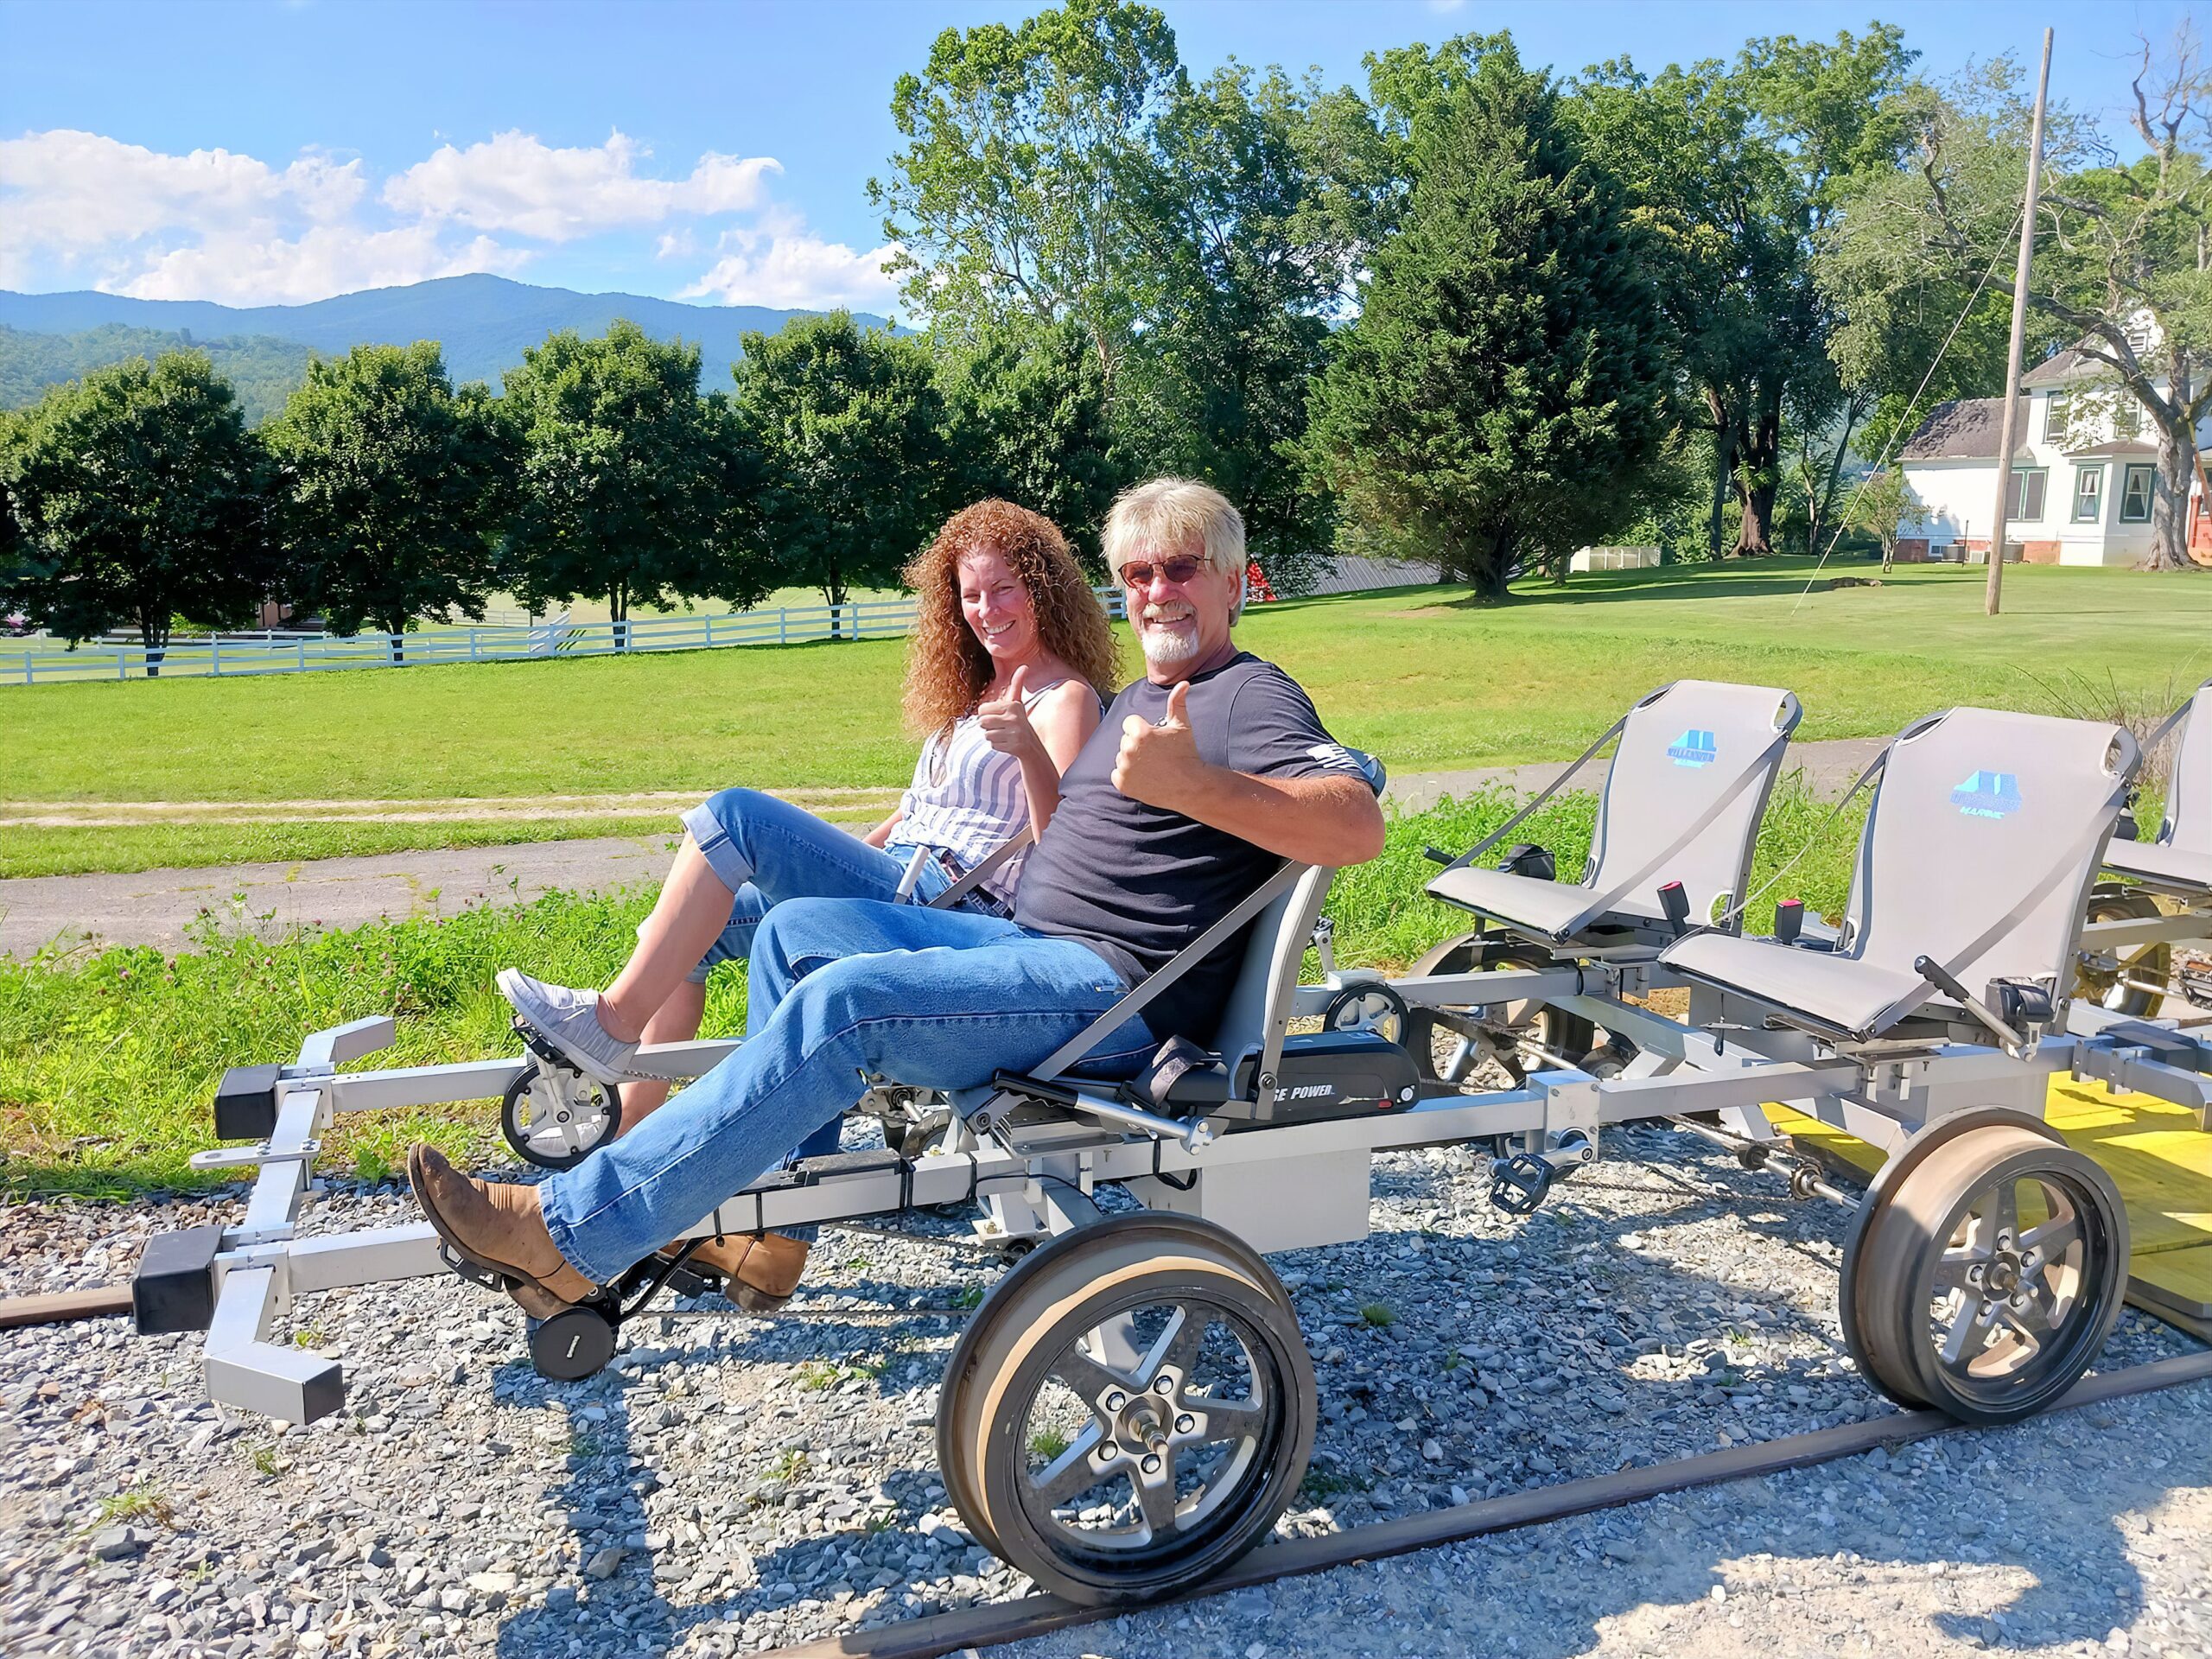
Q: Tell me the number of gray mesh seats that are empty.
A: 3